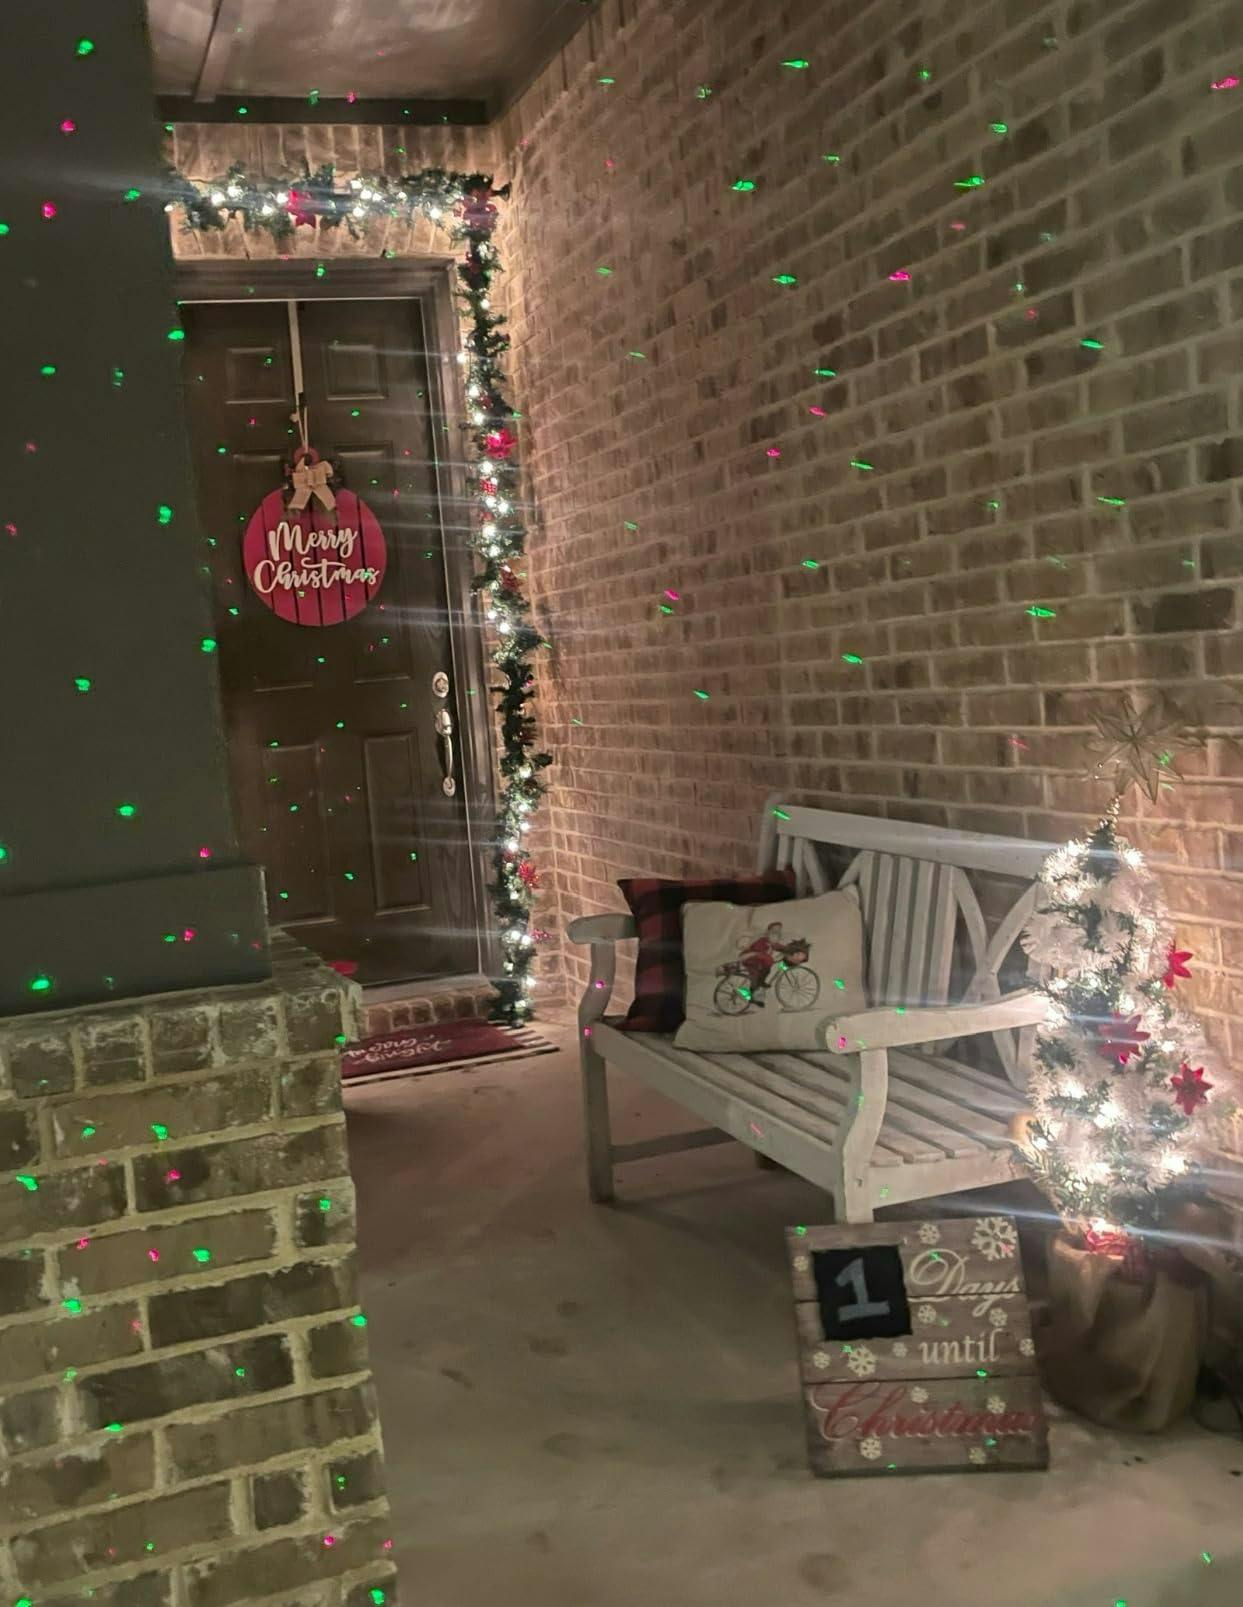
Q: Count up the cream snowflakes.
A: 13